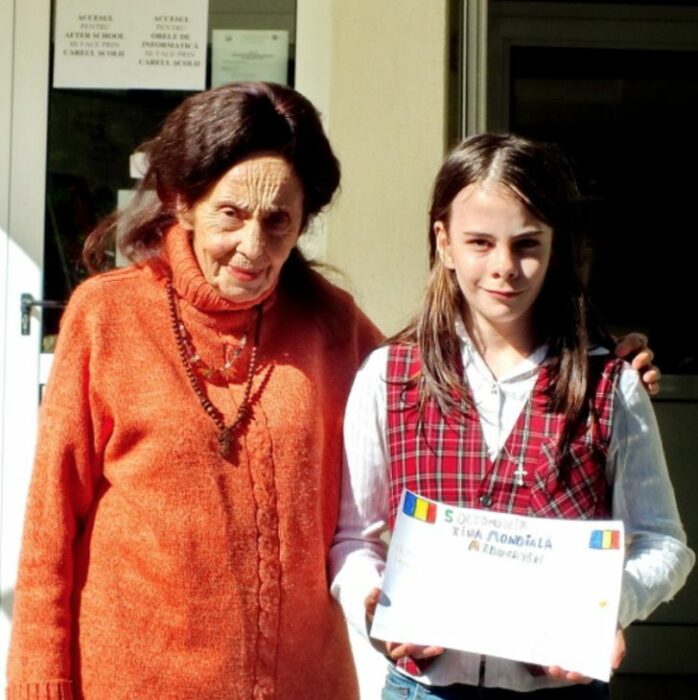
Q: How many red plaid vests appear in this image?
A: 1